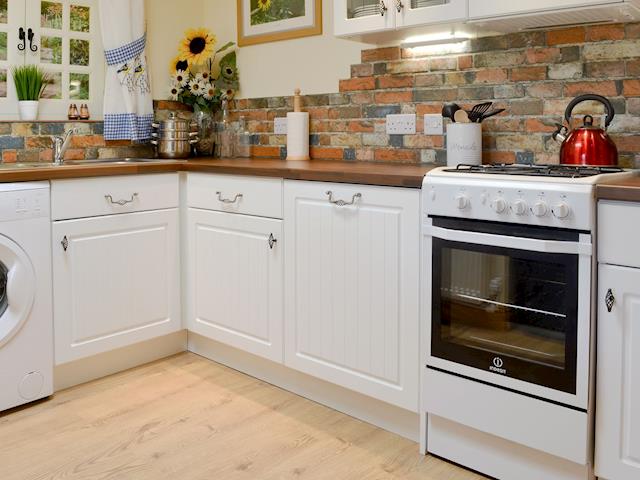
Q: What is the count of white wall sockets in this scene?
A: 3